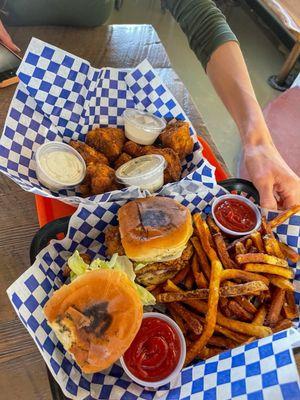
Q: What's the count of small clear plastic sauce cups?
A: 5